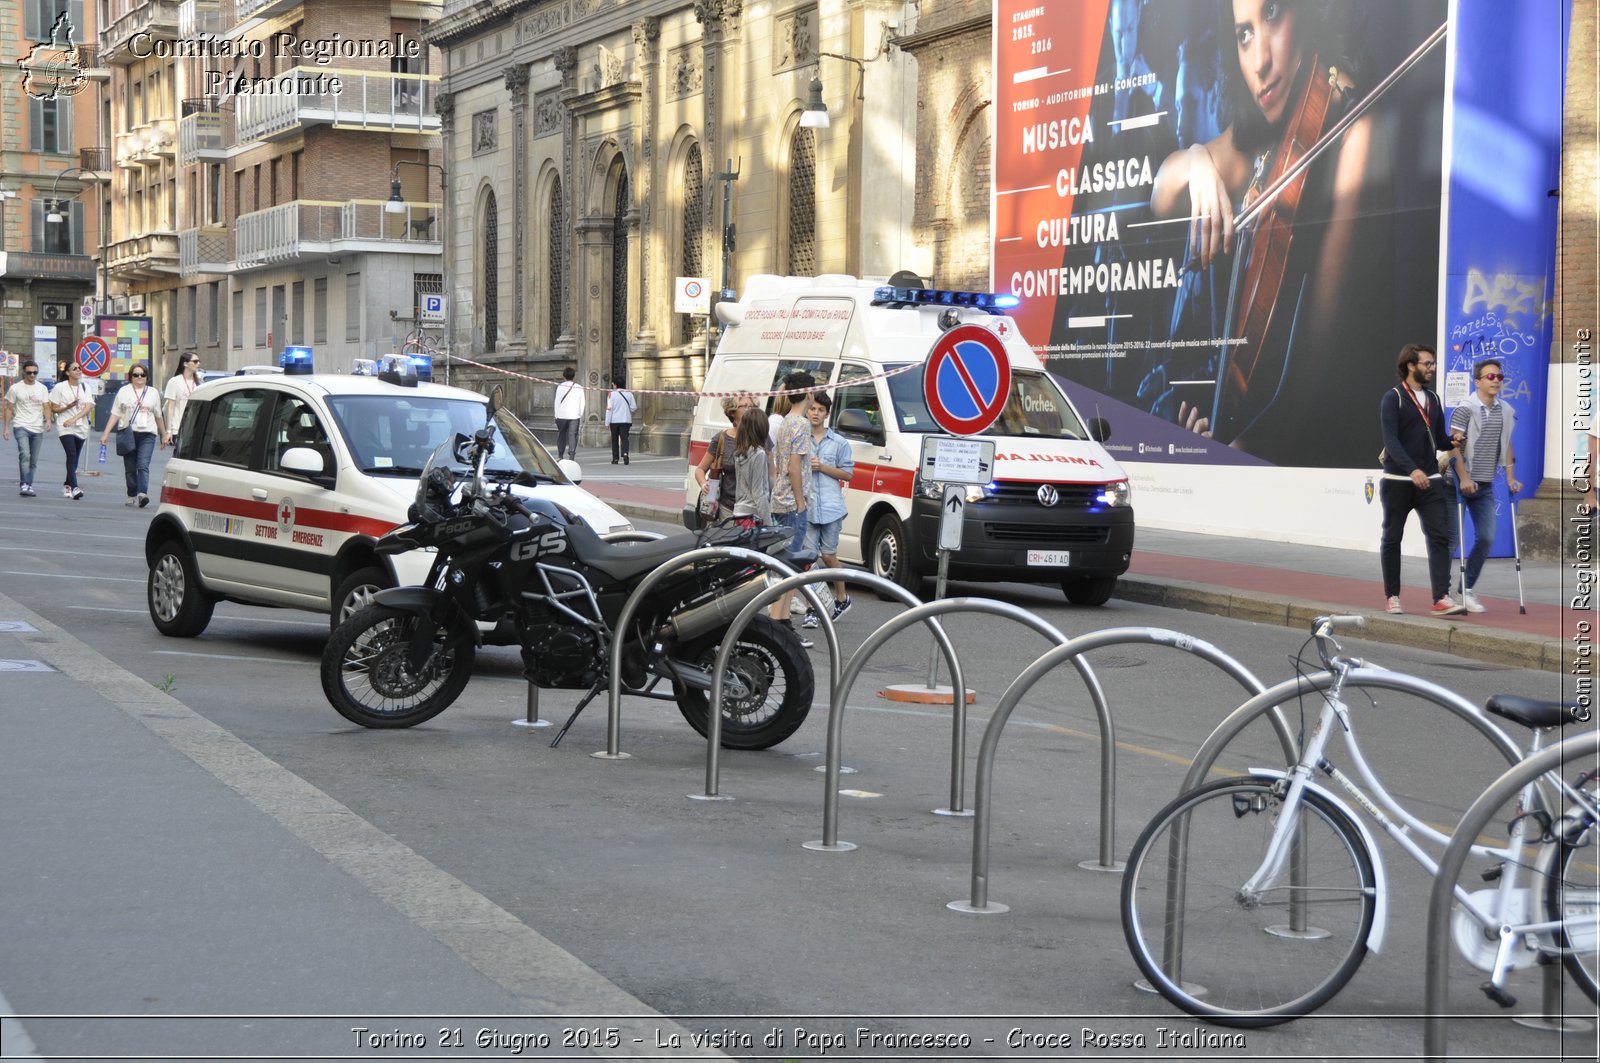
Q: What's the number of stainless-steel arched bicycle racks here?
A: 7